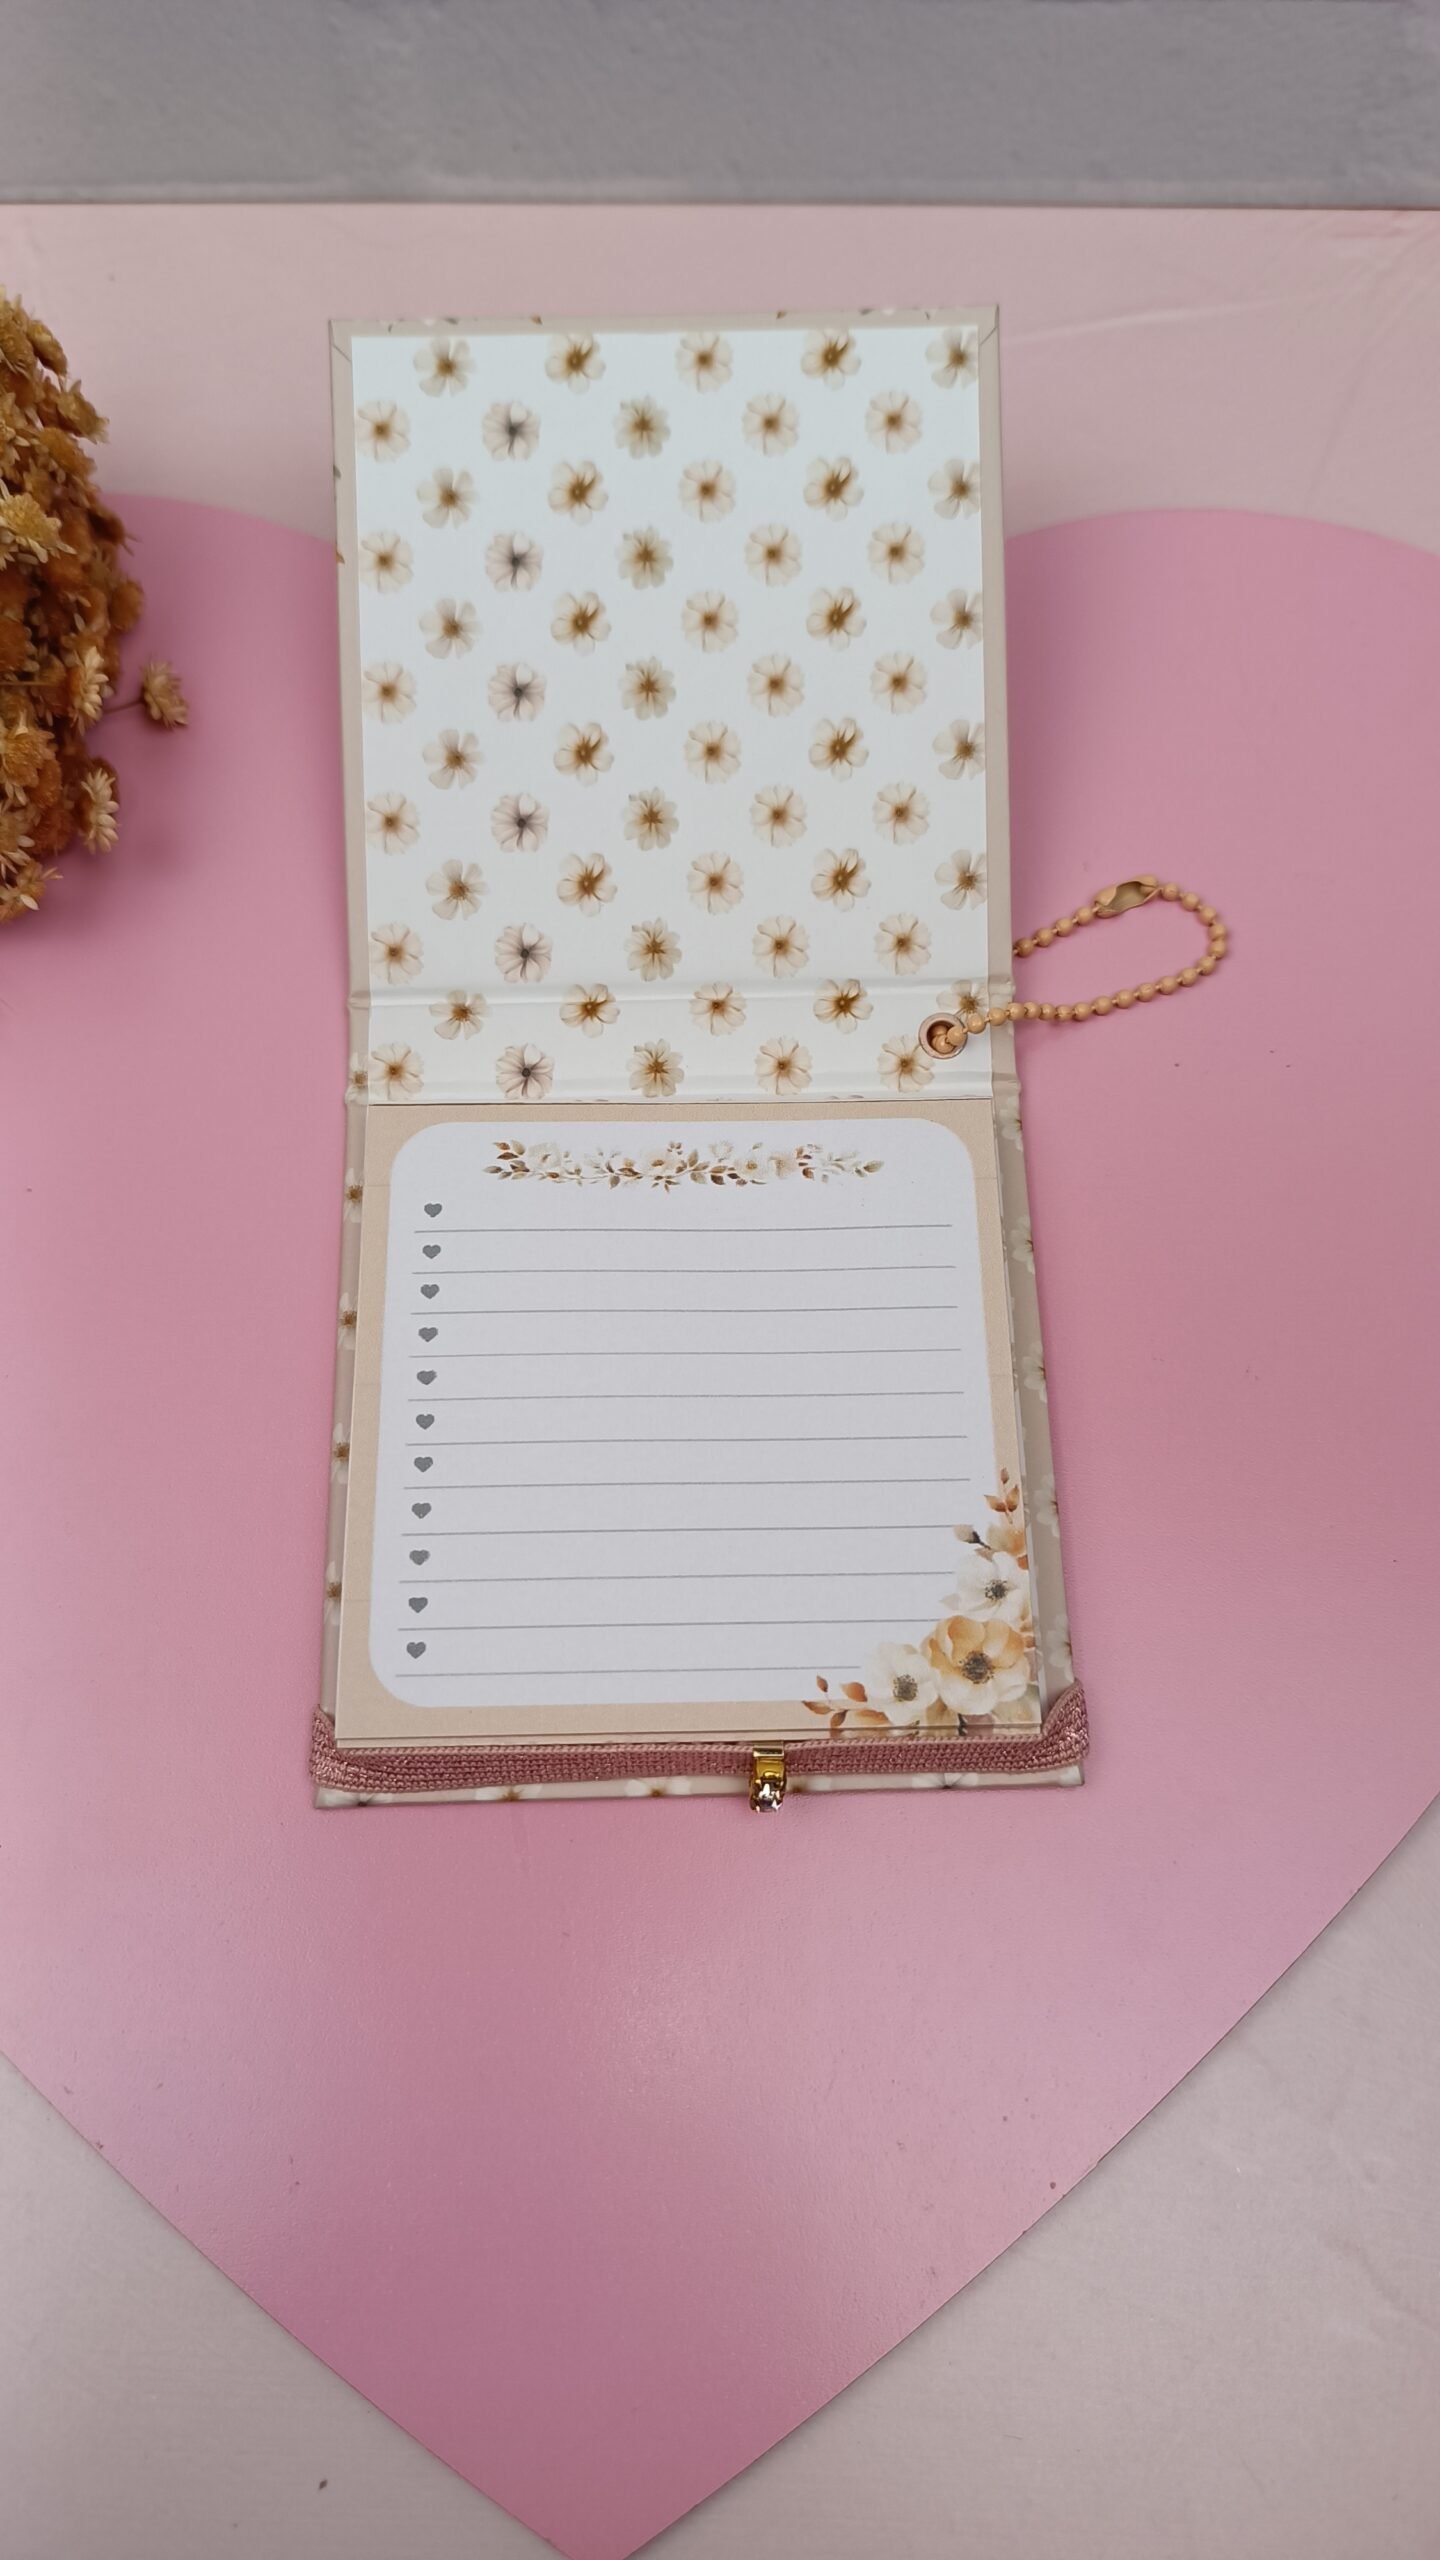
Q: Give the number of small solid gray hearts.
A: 11